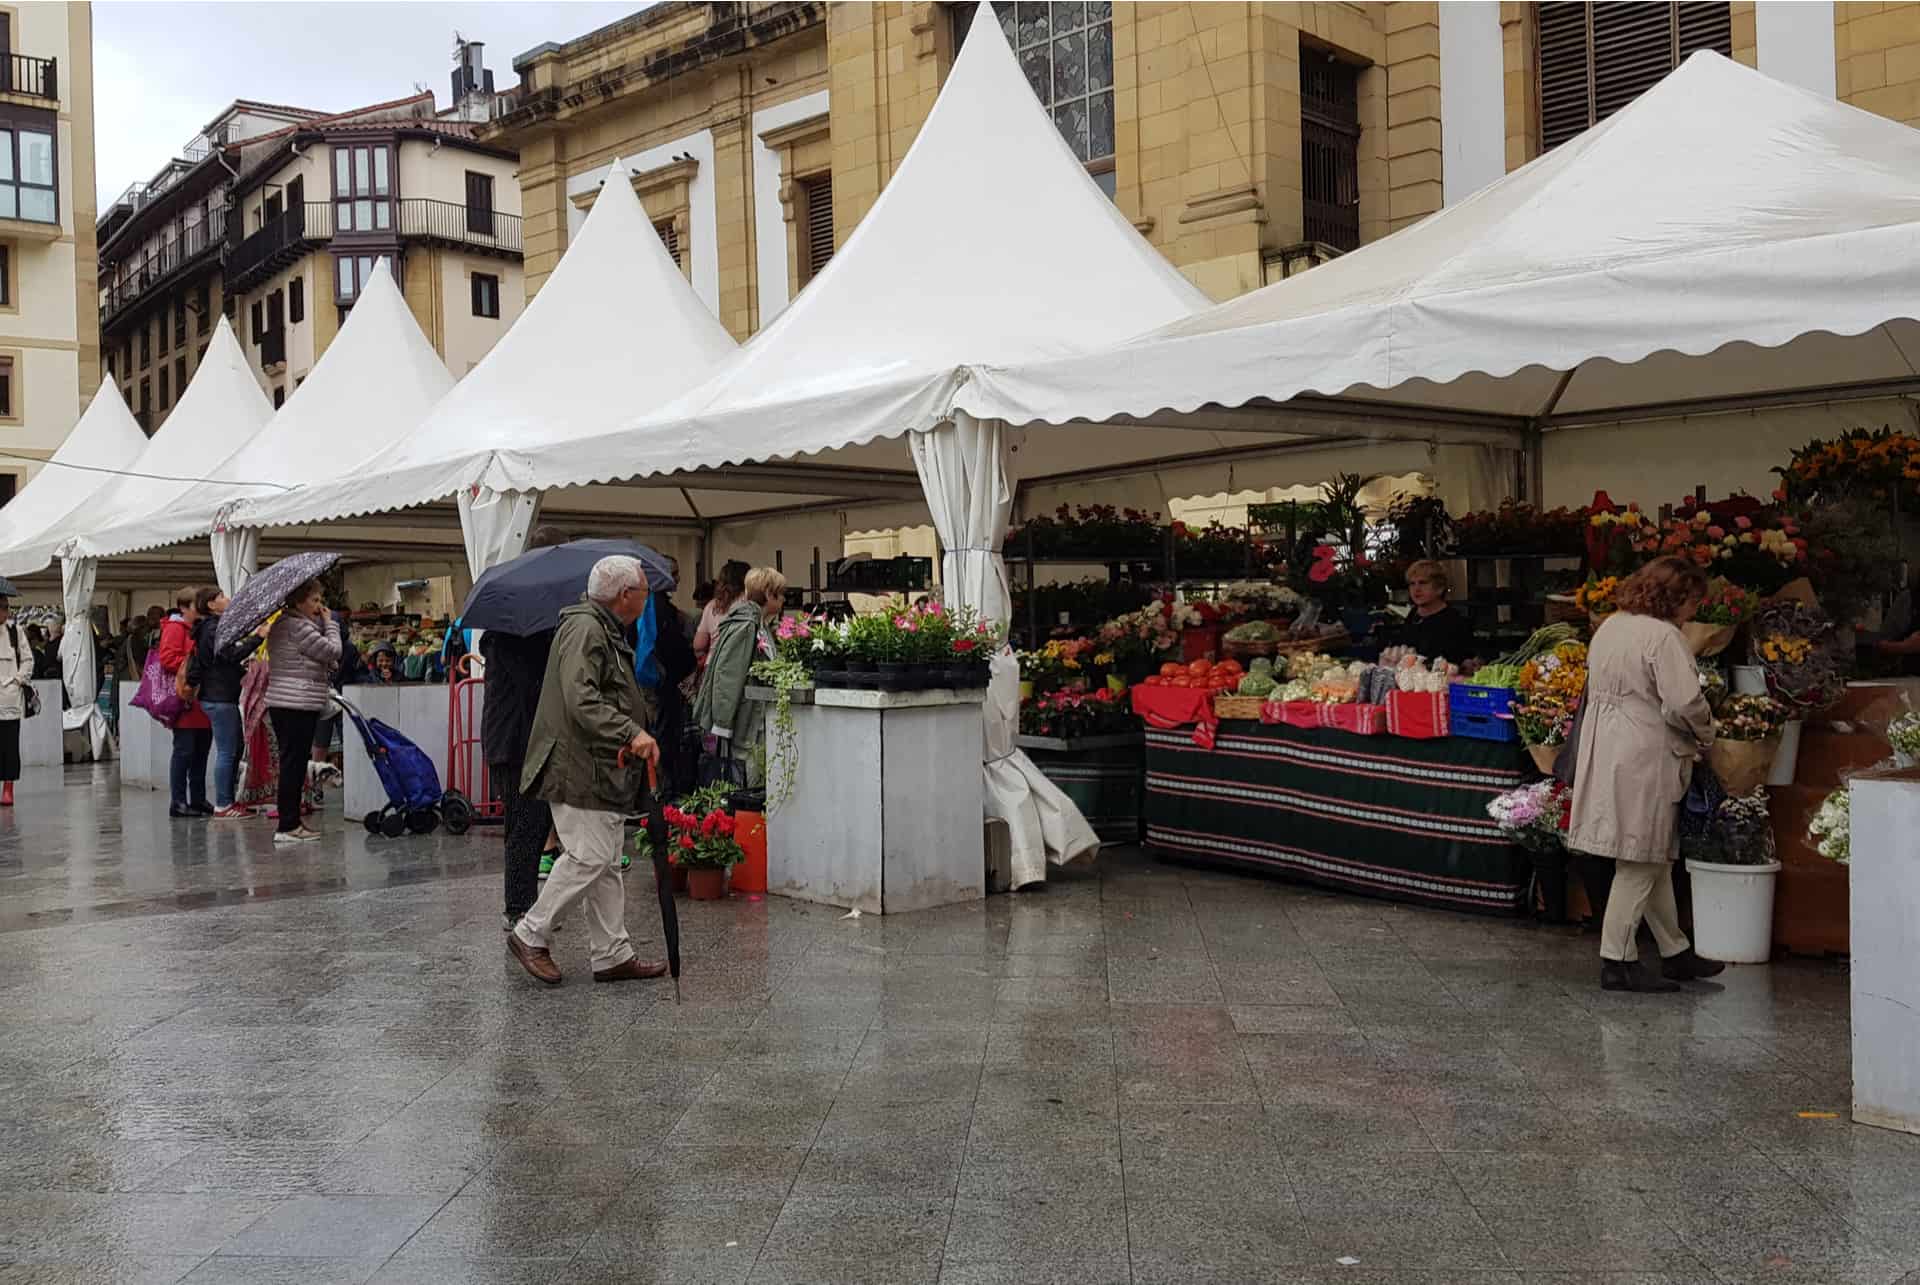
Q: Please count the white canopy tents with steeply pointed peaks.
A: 5